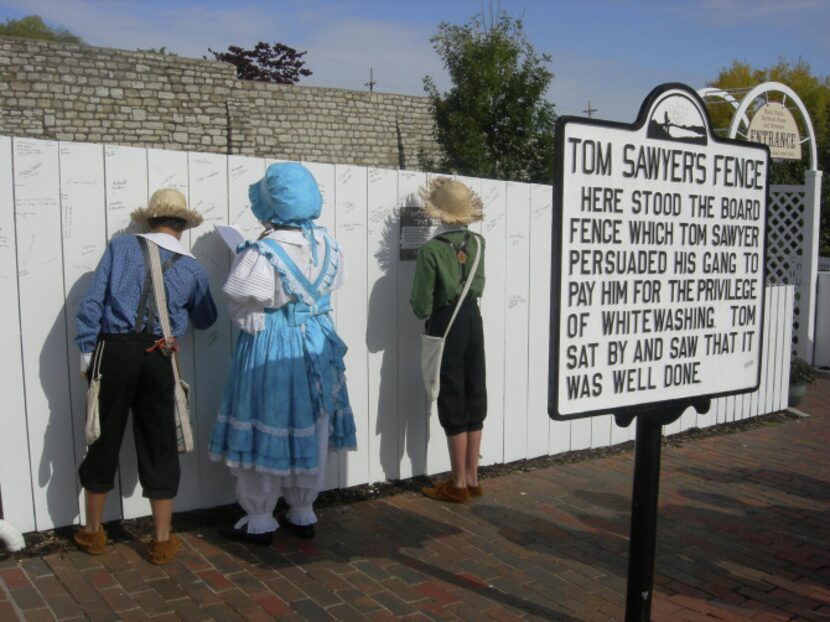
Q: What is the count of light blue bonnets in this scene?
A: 1